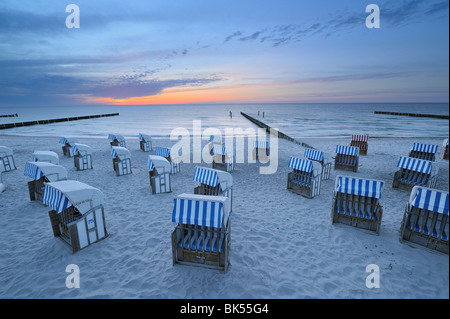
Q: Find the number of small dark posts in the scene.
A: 3